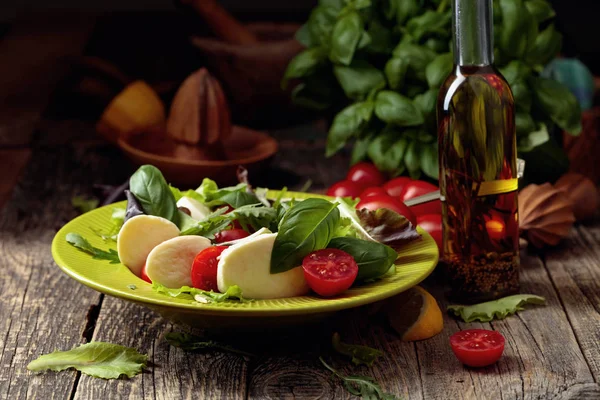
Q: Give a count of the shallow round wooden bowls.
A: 1